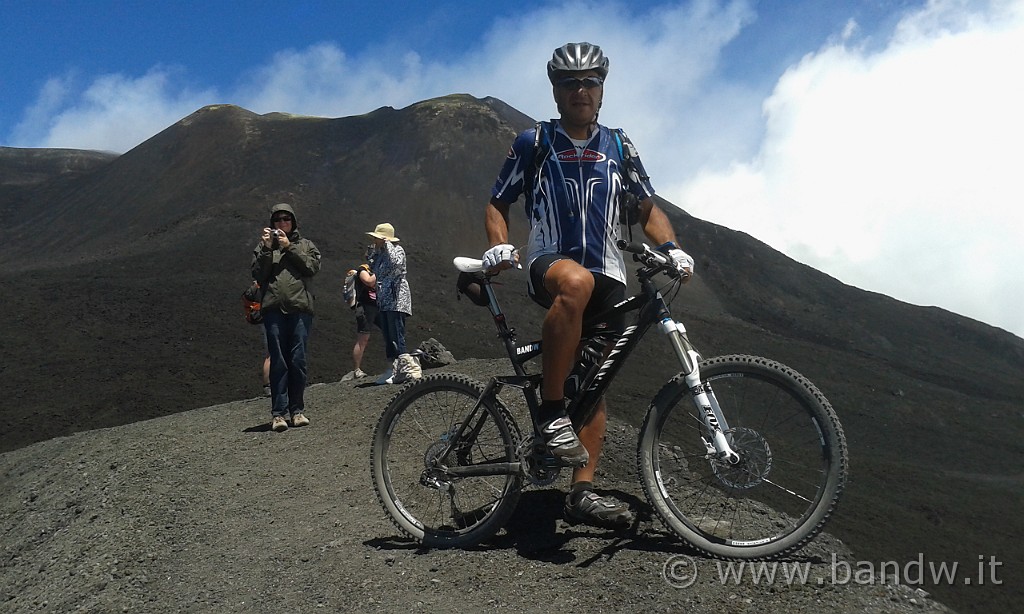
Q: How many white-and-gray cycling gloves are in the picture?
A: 2